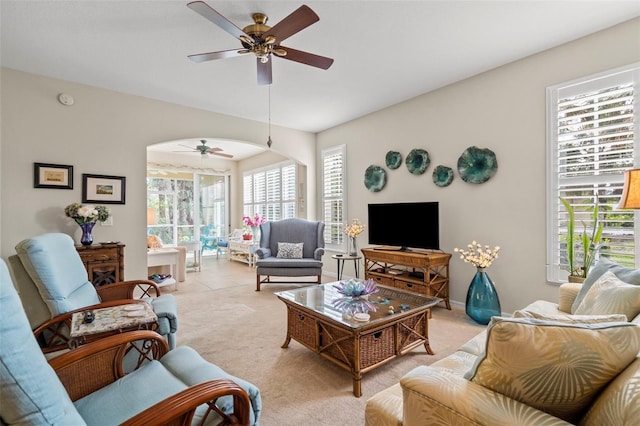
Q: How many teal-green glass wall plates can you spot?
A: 5